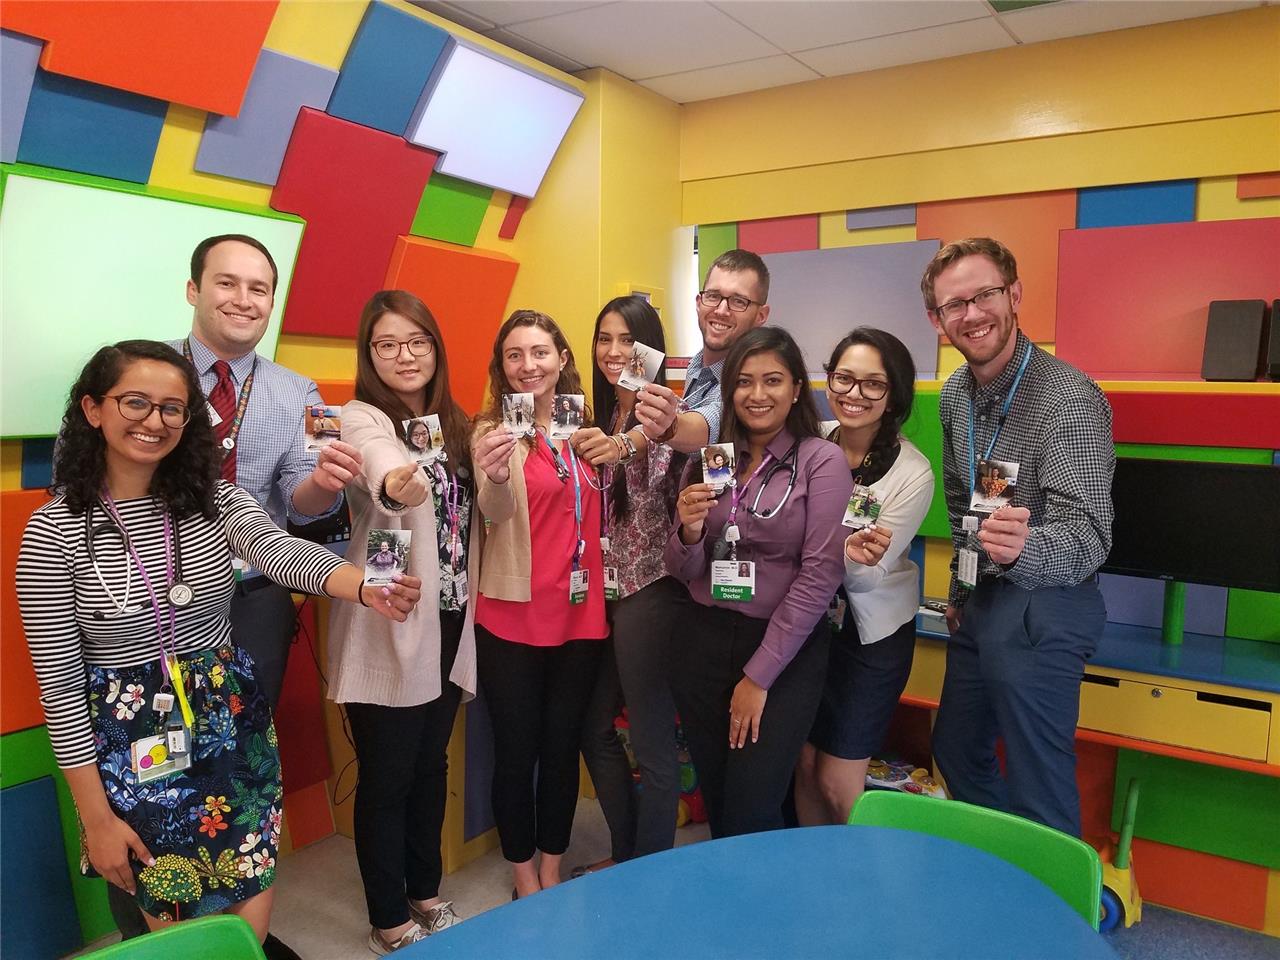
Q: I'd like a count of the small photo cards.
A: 9